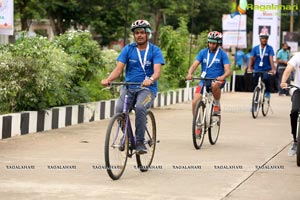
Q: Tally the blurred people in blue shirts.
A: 2